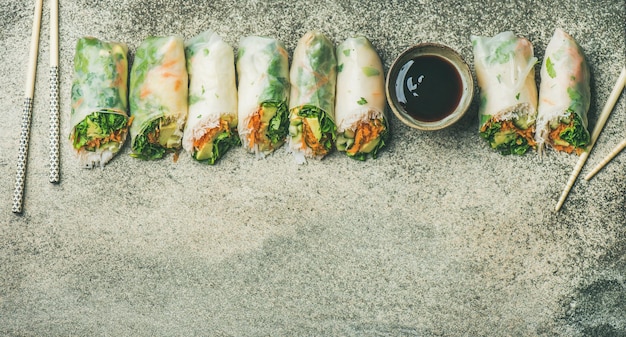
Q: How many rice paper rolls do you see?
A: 8